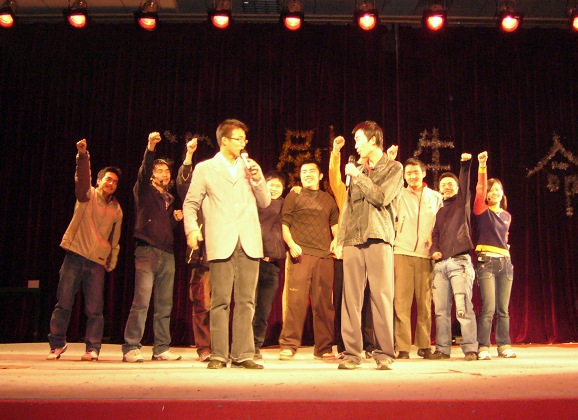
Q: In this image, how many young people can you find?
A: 11